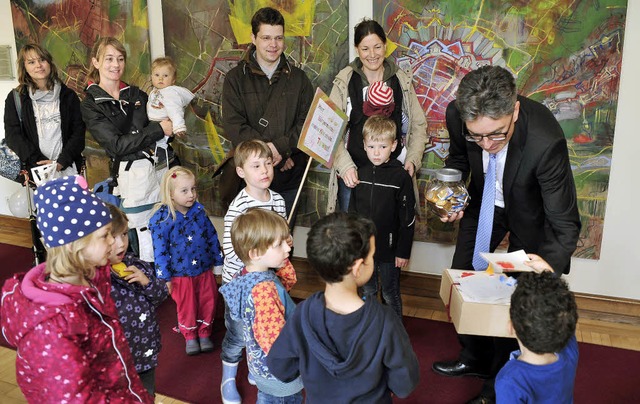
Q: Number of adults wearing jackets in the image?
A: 5